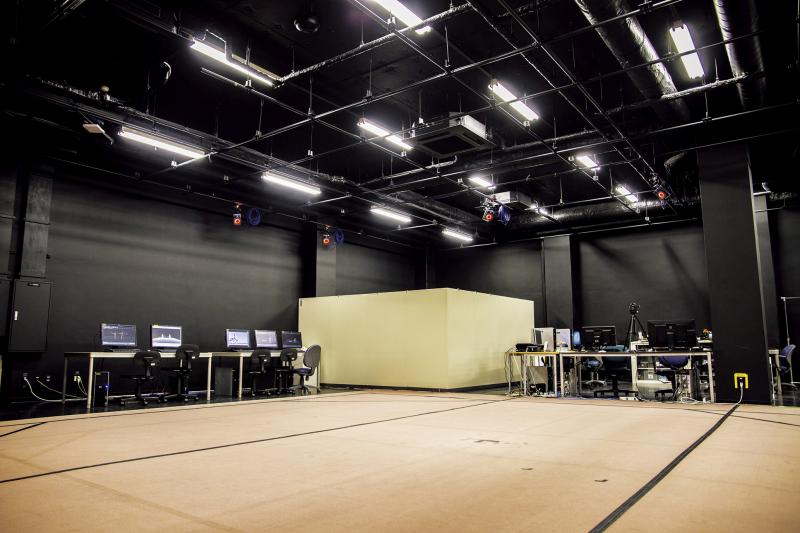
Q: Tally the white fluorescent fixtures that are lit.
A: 13